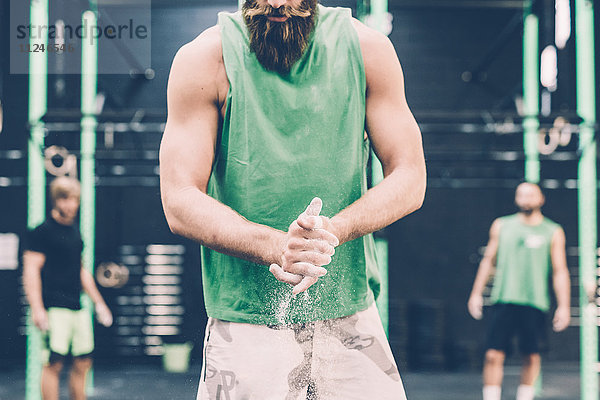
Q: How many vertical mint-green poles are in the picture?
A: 5